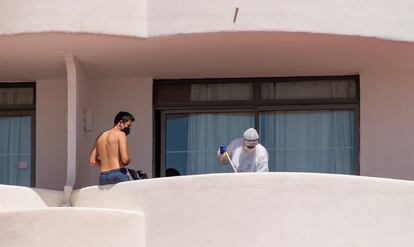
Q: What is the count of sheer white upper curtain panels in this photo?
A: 3